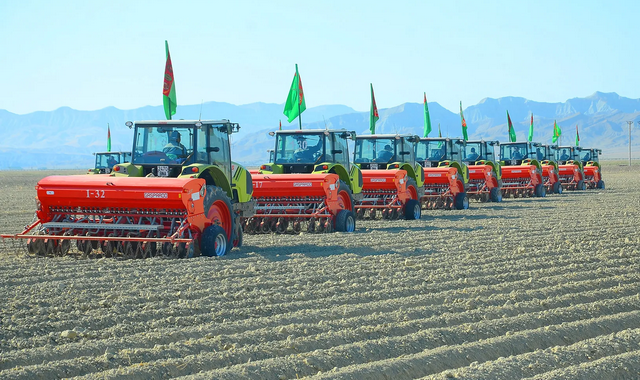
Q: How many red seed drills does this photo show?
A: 9